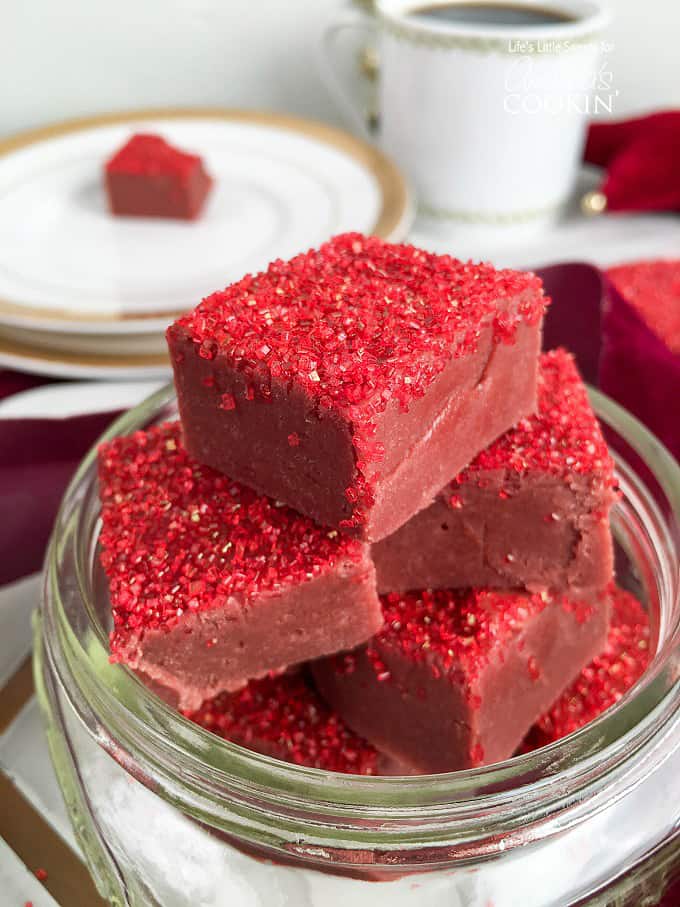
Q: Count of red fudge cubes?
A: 7